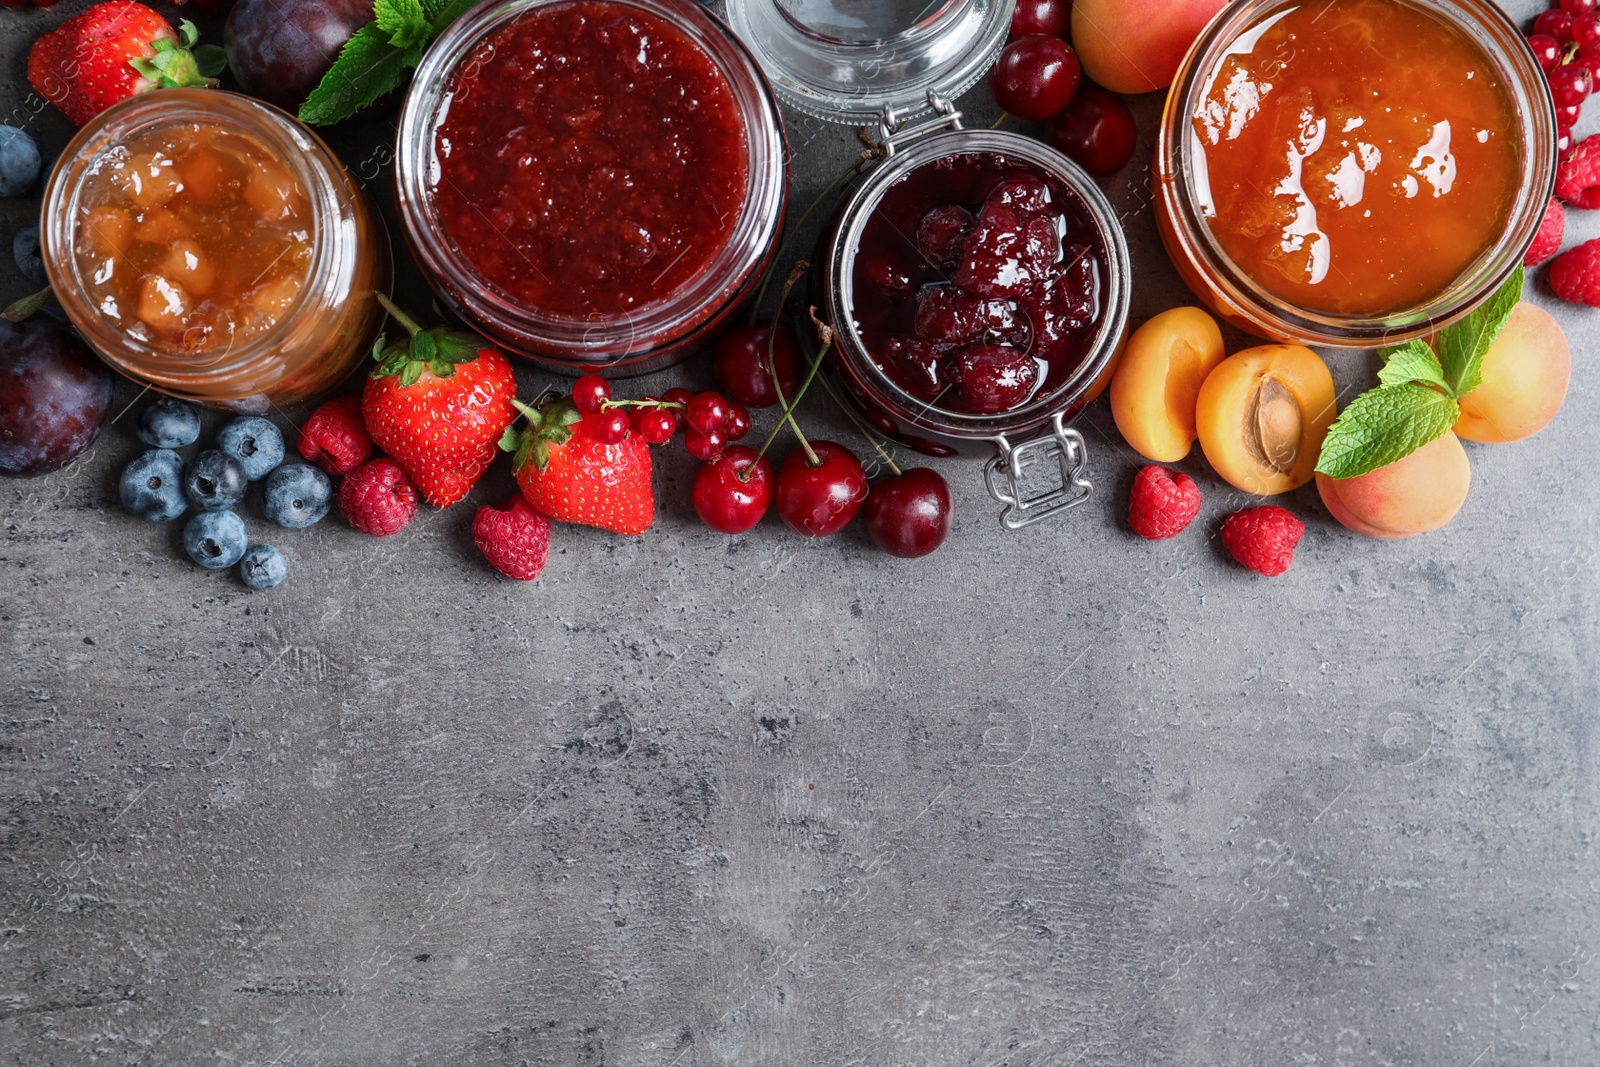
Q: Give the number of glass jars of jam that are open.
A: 4